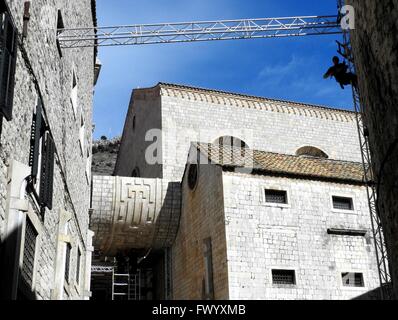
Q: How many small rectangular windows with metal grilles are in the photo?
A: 4